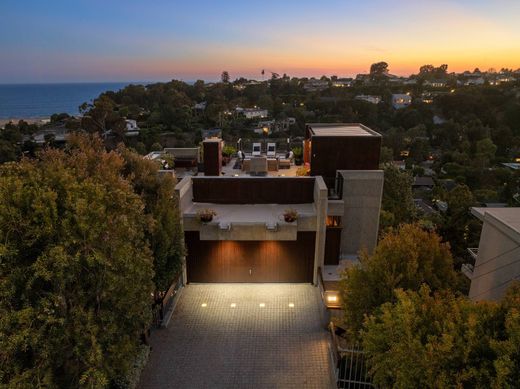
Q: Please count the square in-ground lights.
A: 4